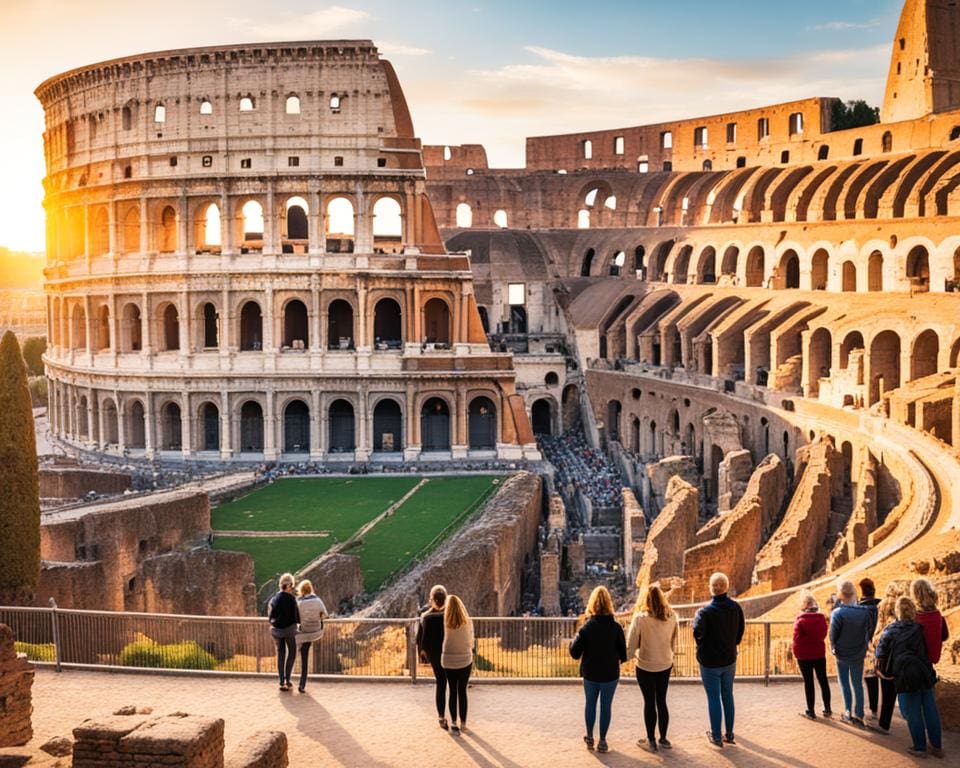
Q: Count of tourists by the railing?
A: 12